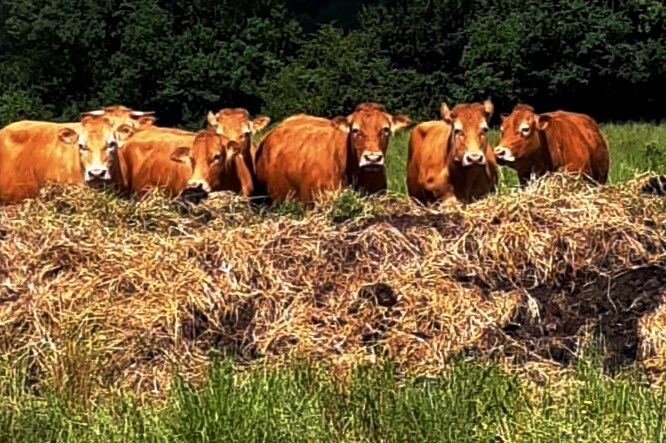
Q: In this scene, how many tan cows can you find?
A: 7